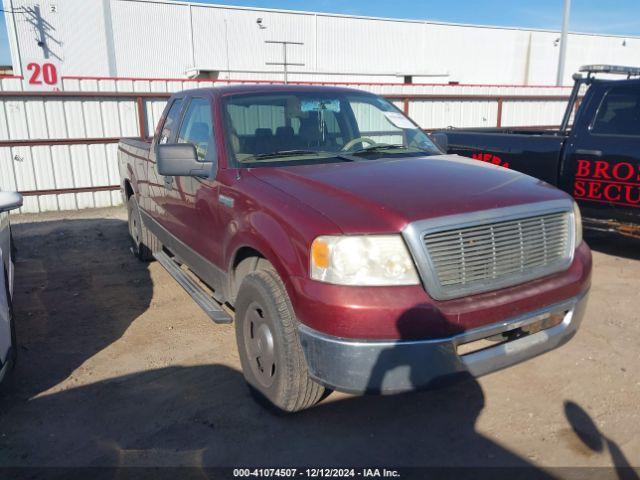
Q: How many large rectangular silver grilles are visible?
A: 1